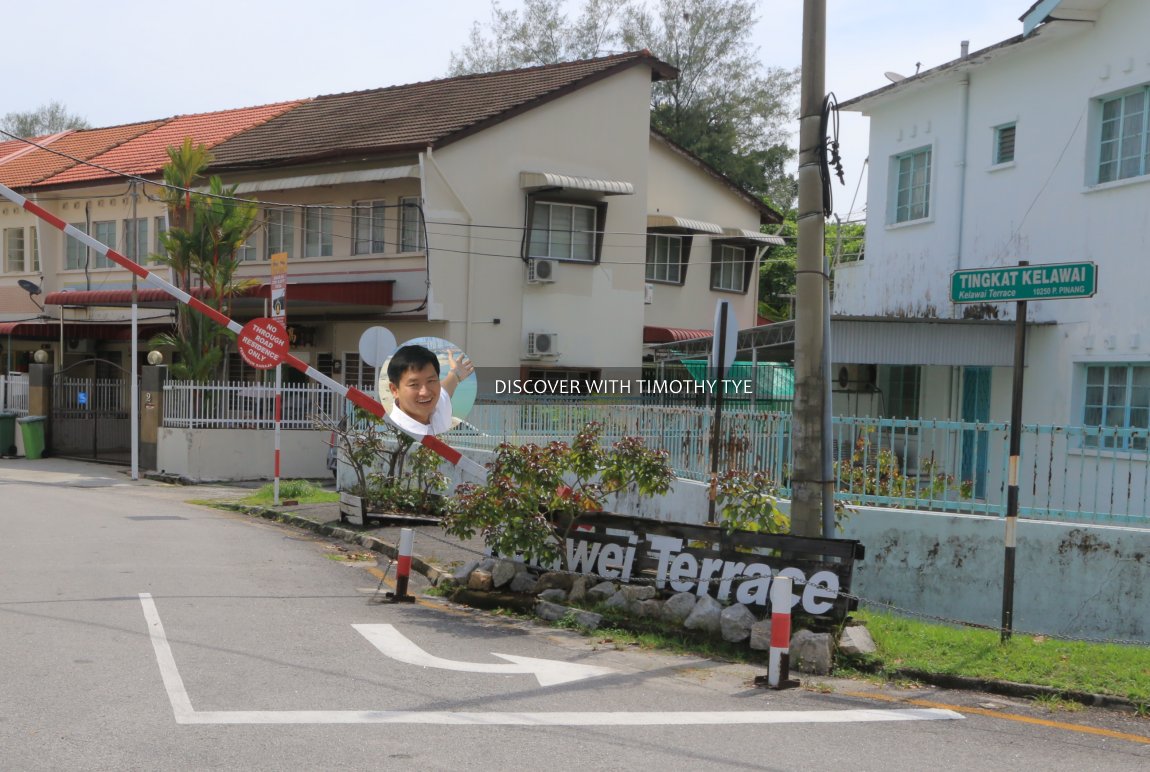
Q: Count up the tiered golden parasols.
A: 0